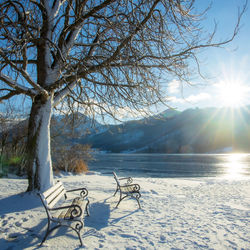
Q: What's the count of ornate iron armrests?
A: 4